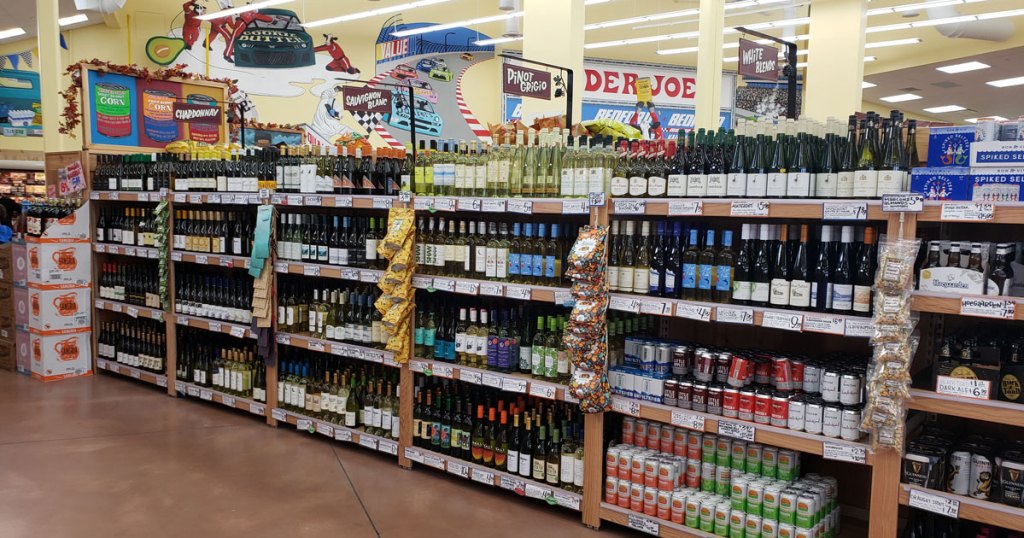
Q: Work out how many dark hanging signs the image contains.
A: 4